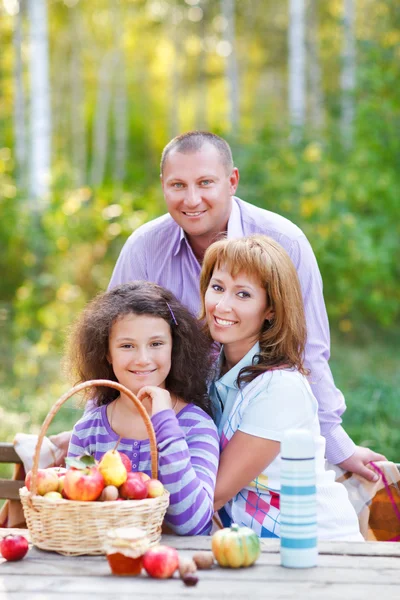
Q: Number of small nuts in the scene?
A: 3